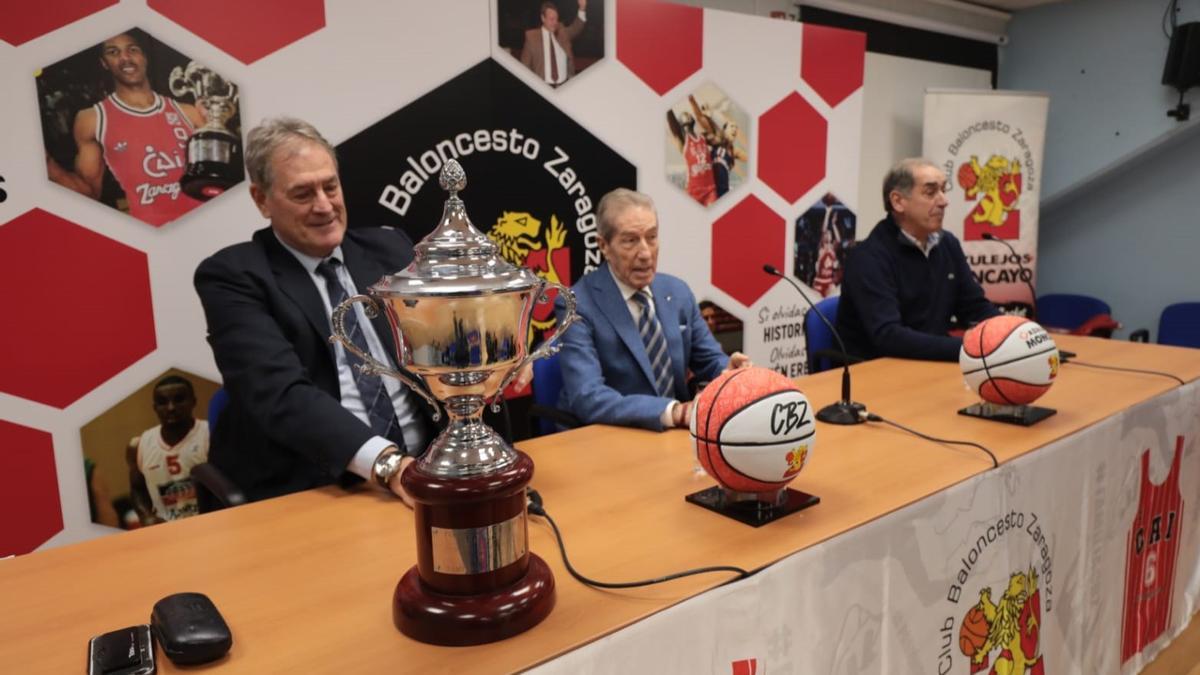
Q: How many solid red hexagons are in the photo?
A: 8